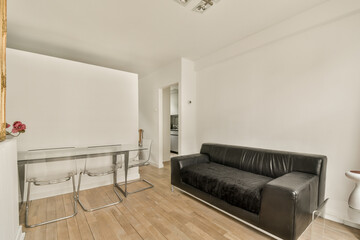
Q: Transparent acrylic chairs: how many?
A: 3